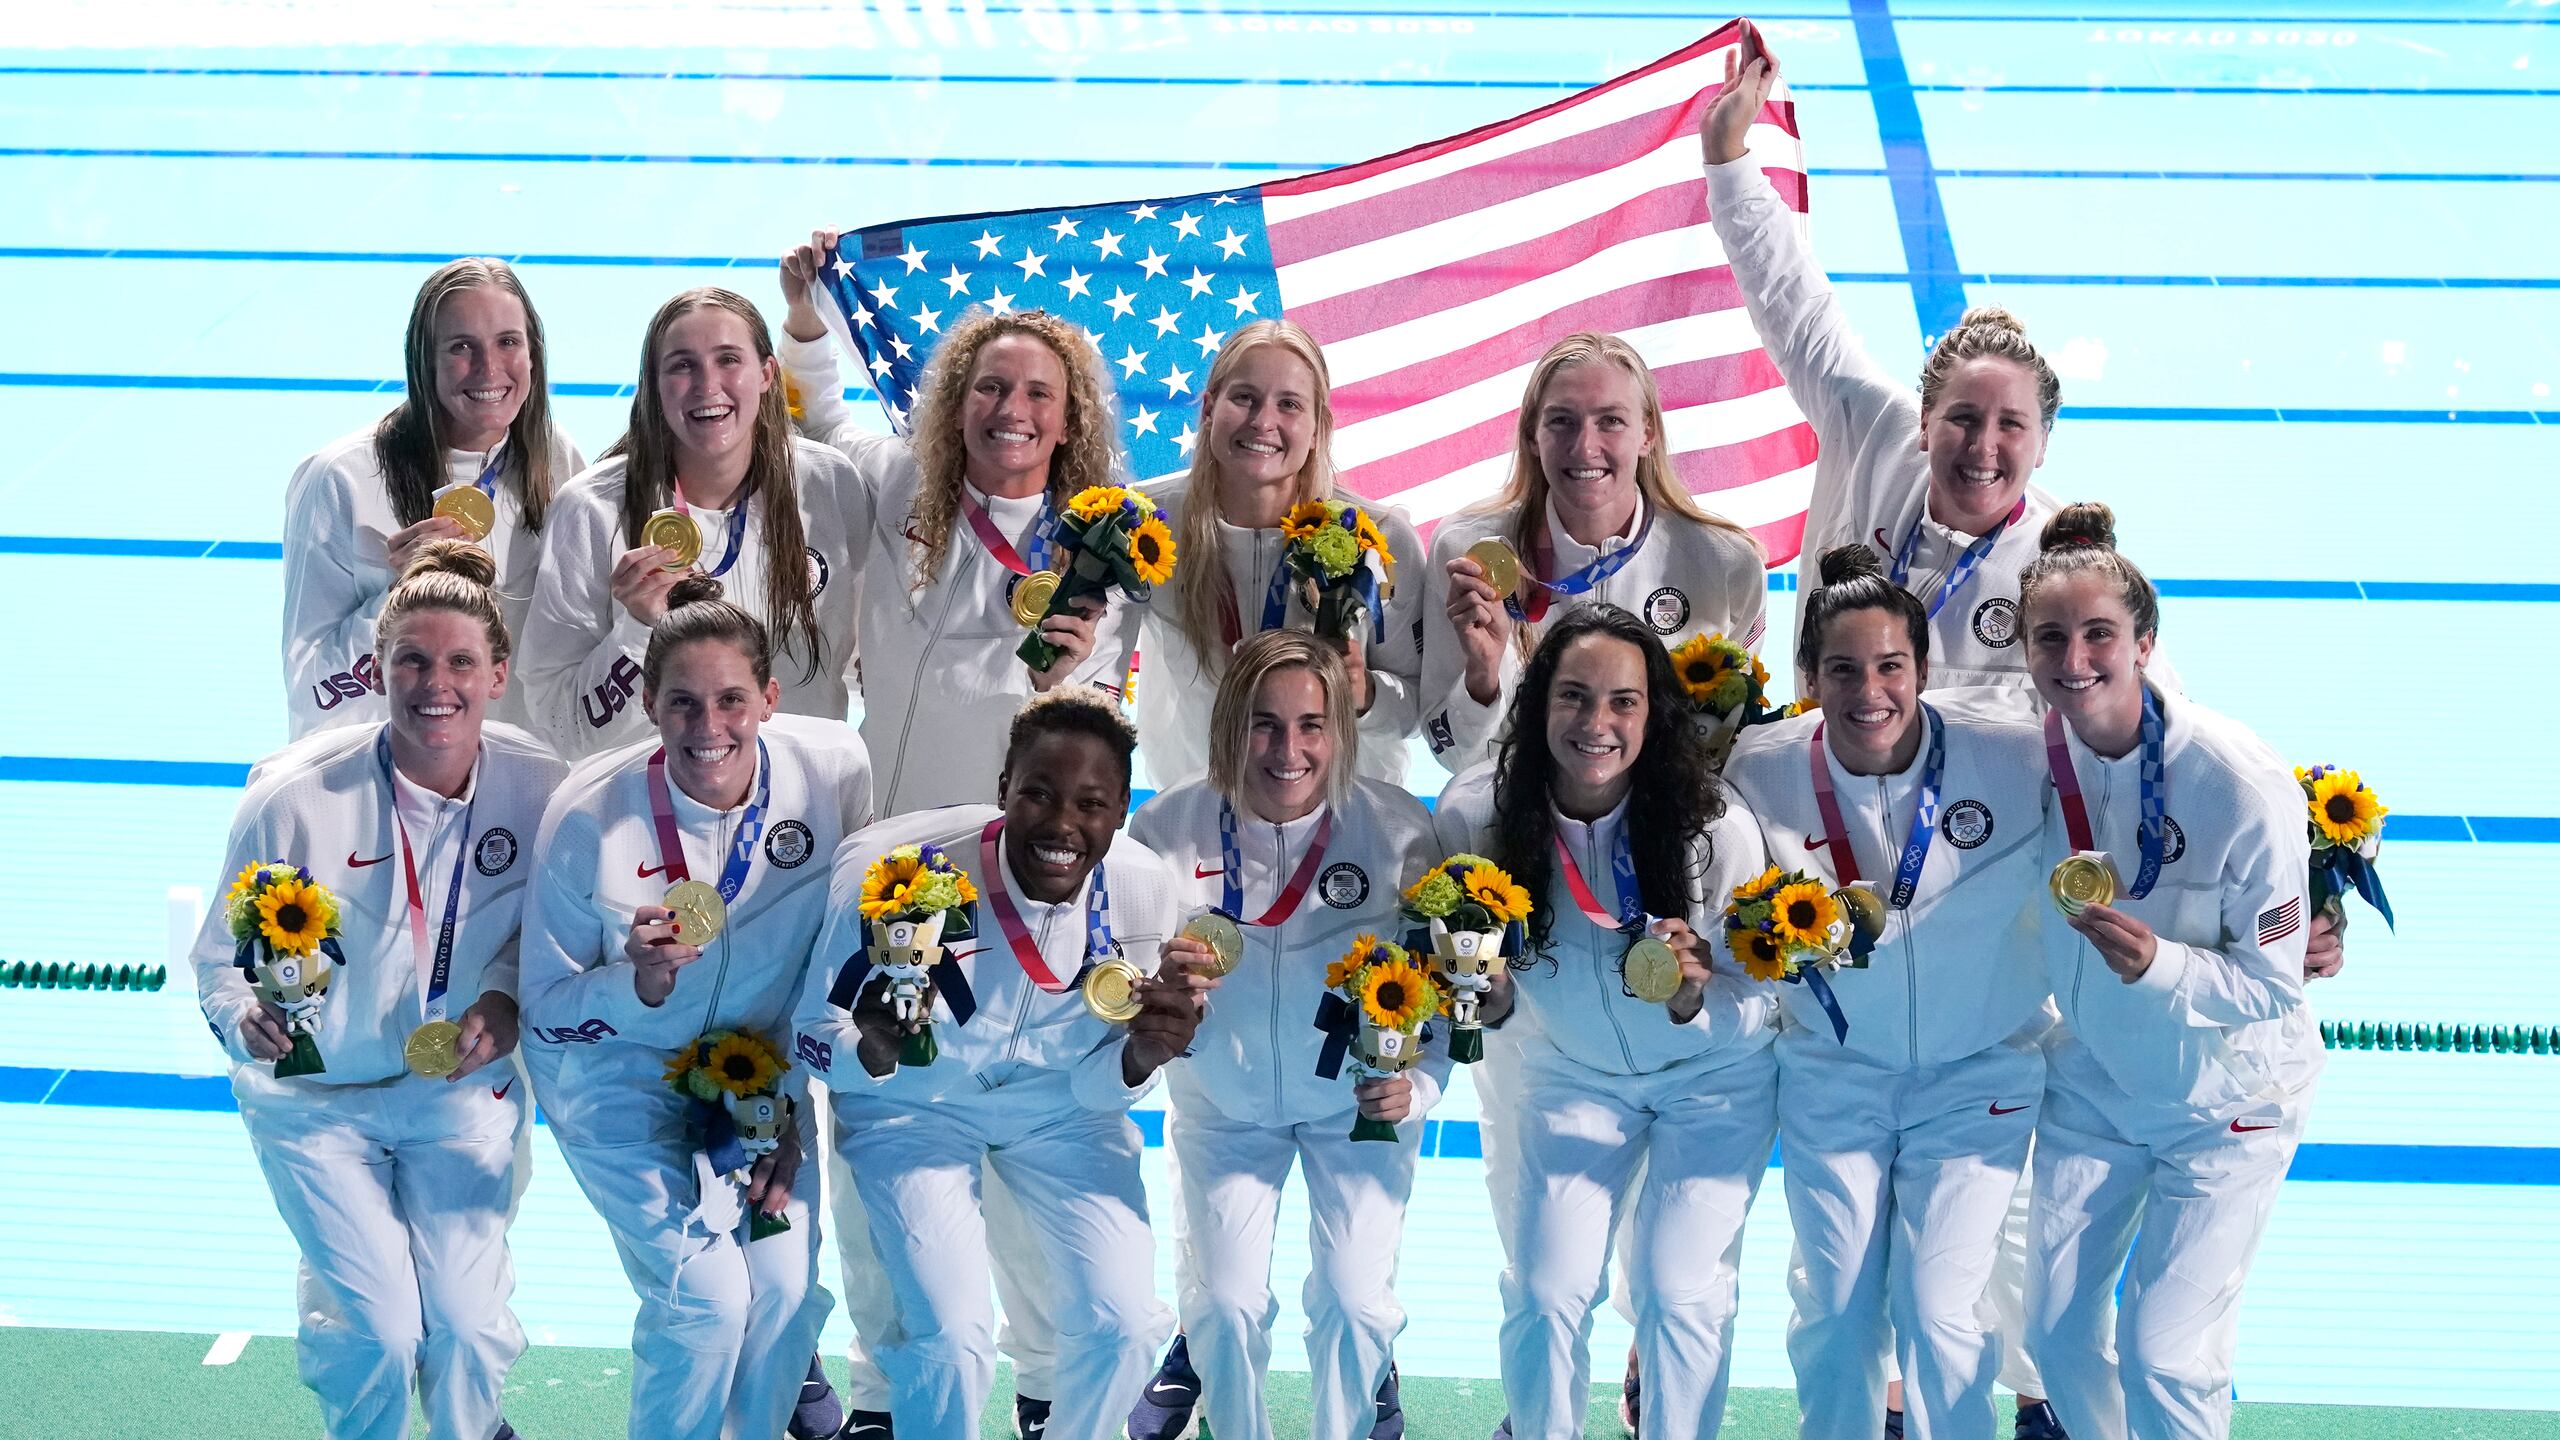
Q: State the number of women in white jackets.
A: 13